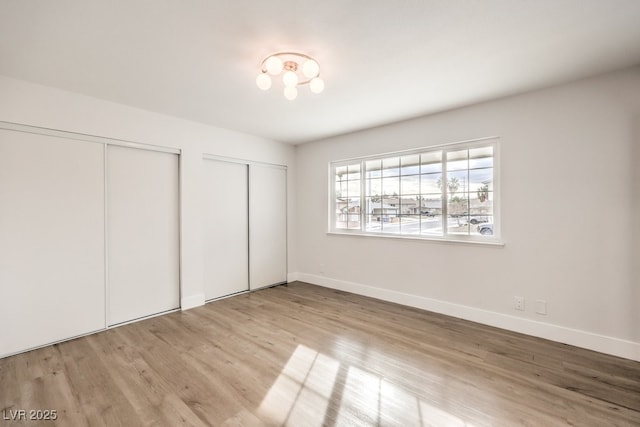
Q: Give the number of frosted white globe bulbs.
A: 6